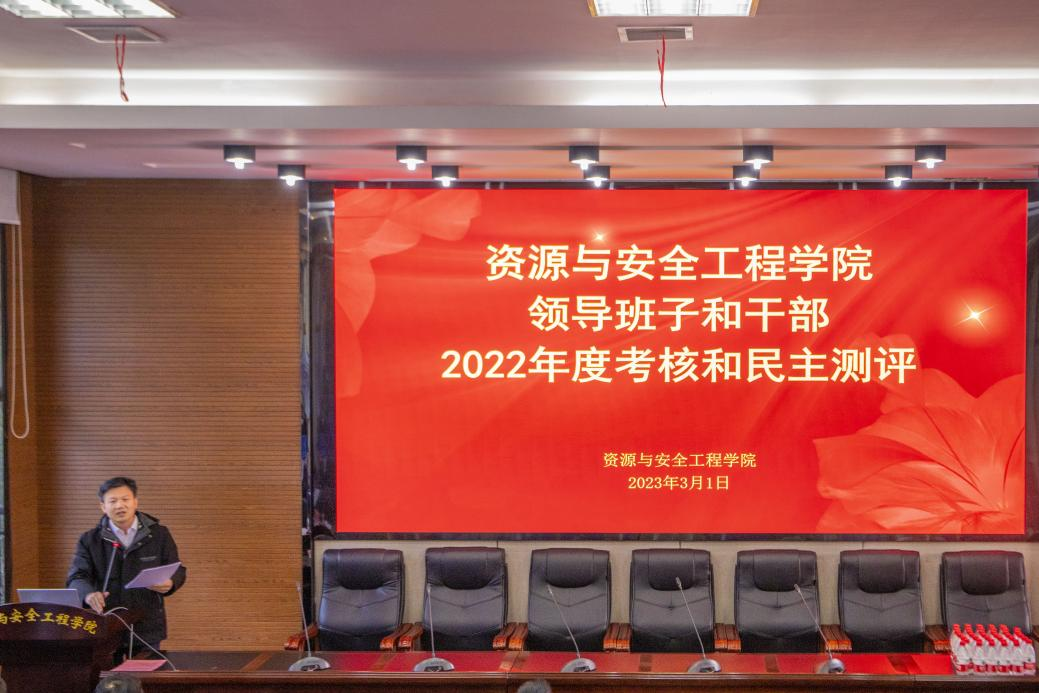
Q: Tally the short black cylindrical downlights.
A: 10